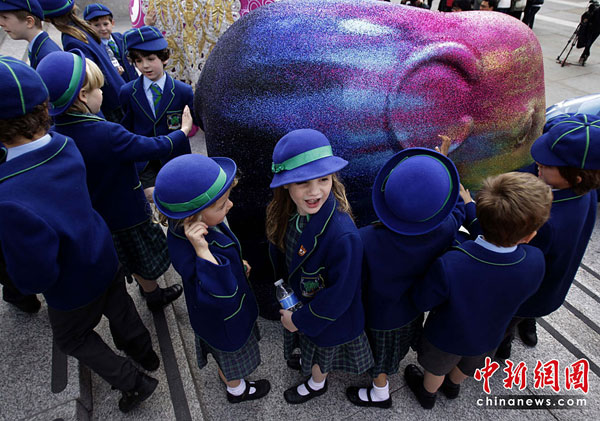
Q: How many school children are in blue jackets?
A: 11